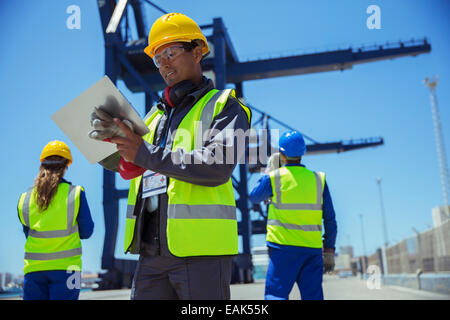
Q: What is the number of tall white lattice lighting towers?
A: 1